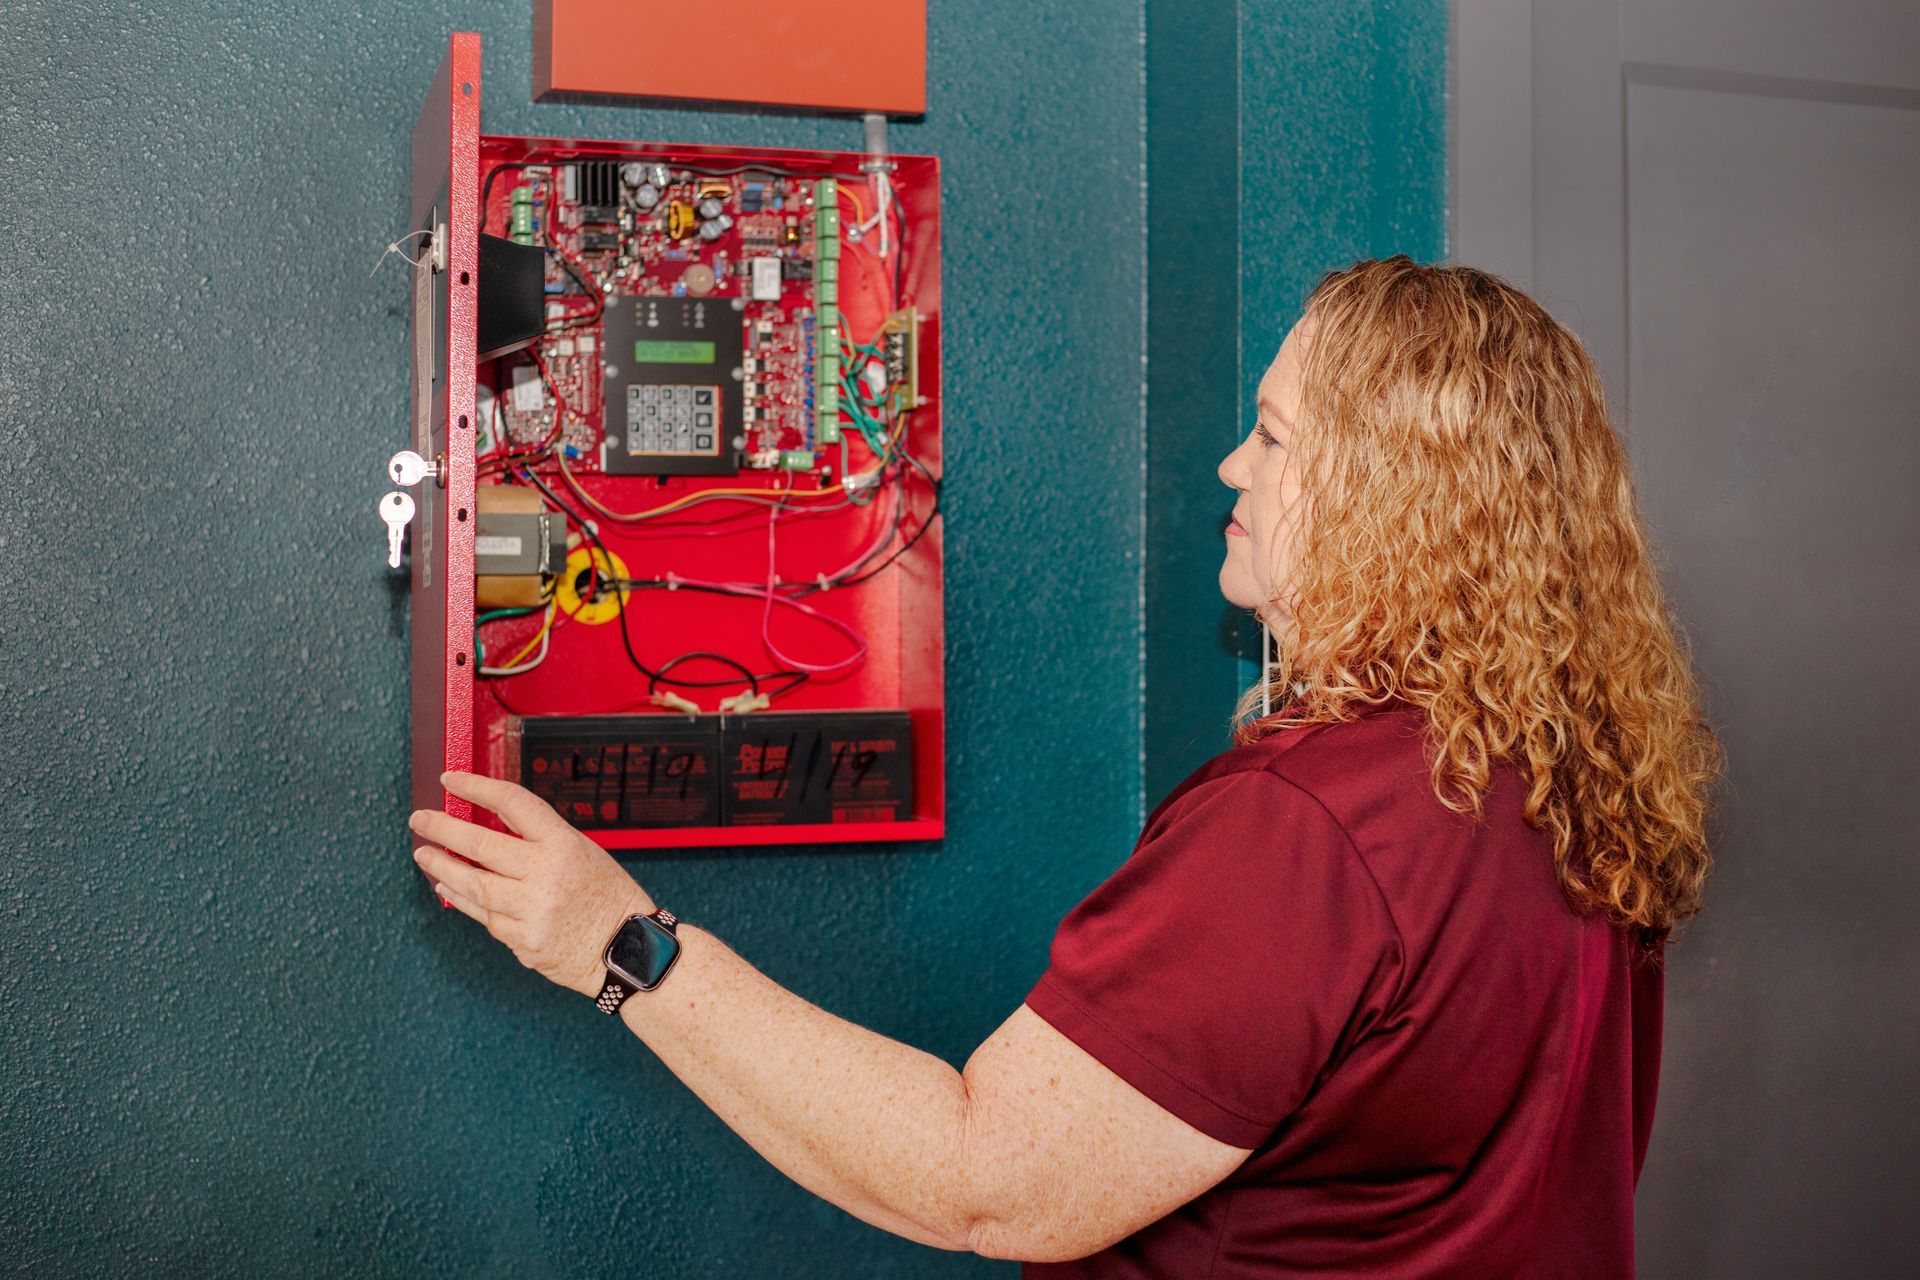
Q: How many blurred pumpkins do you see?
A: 0